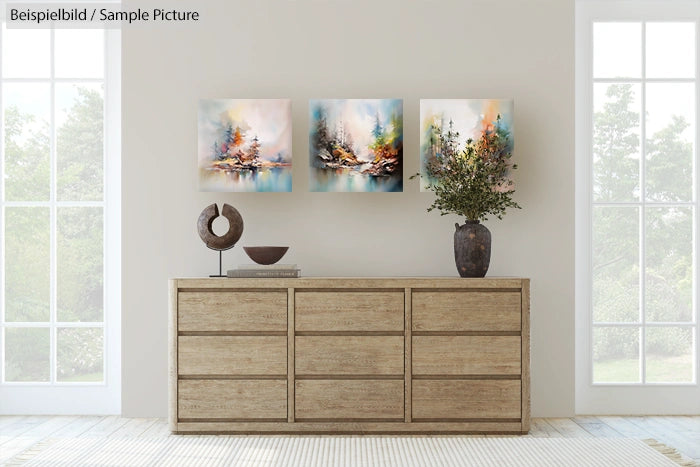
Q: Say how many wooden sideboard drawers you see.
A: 9